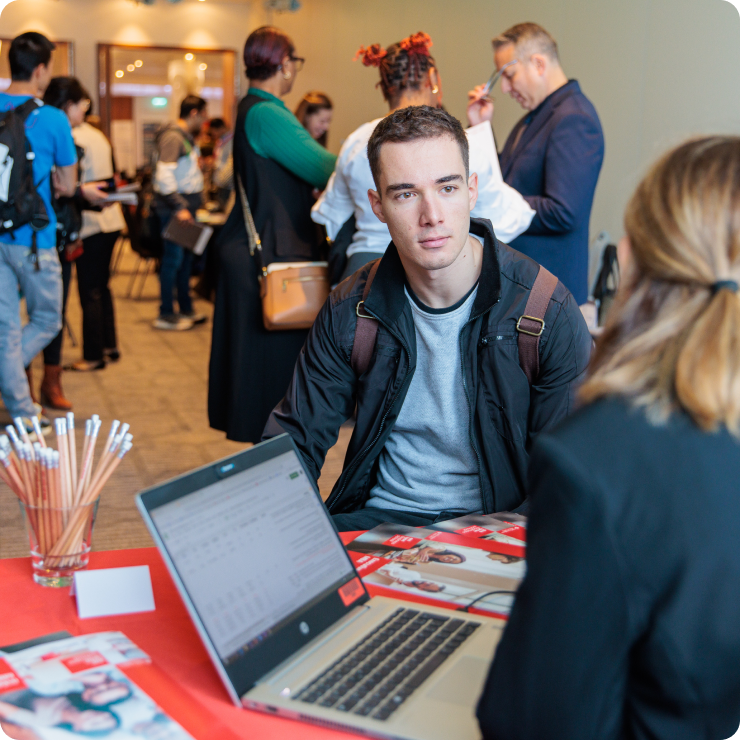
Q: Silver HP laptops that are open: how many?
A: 1